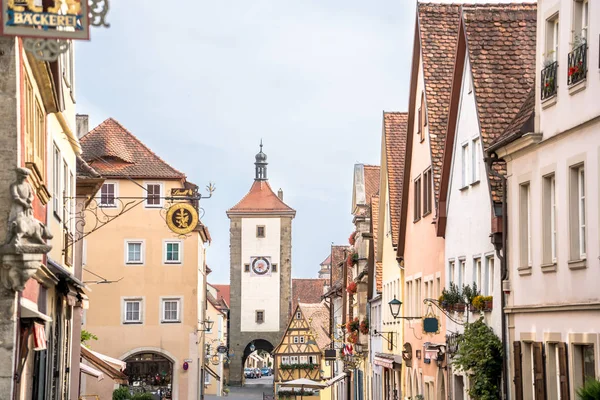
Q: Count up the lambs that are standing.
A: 0